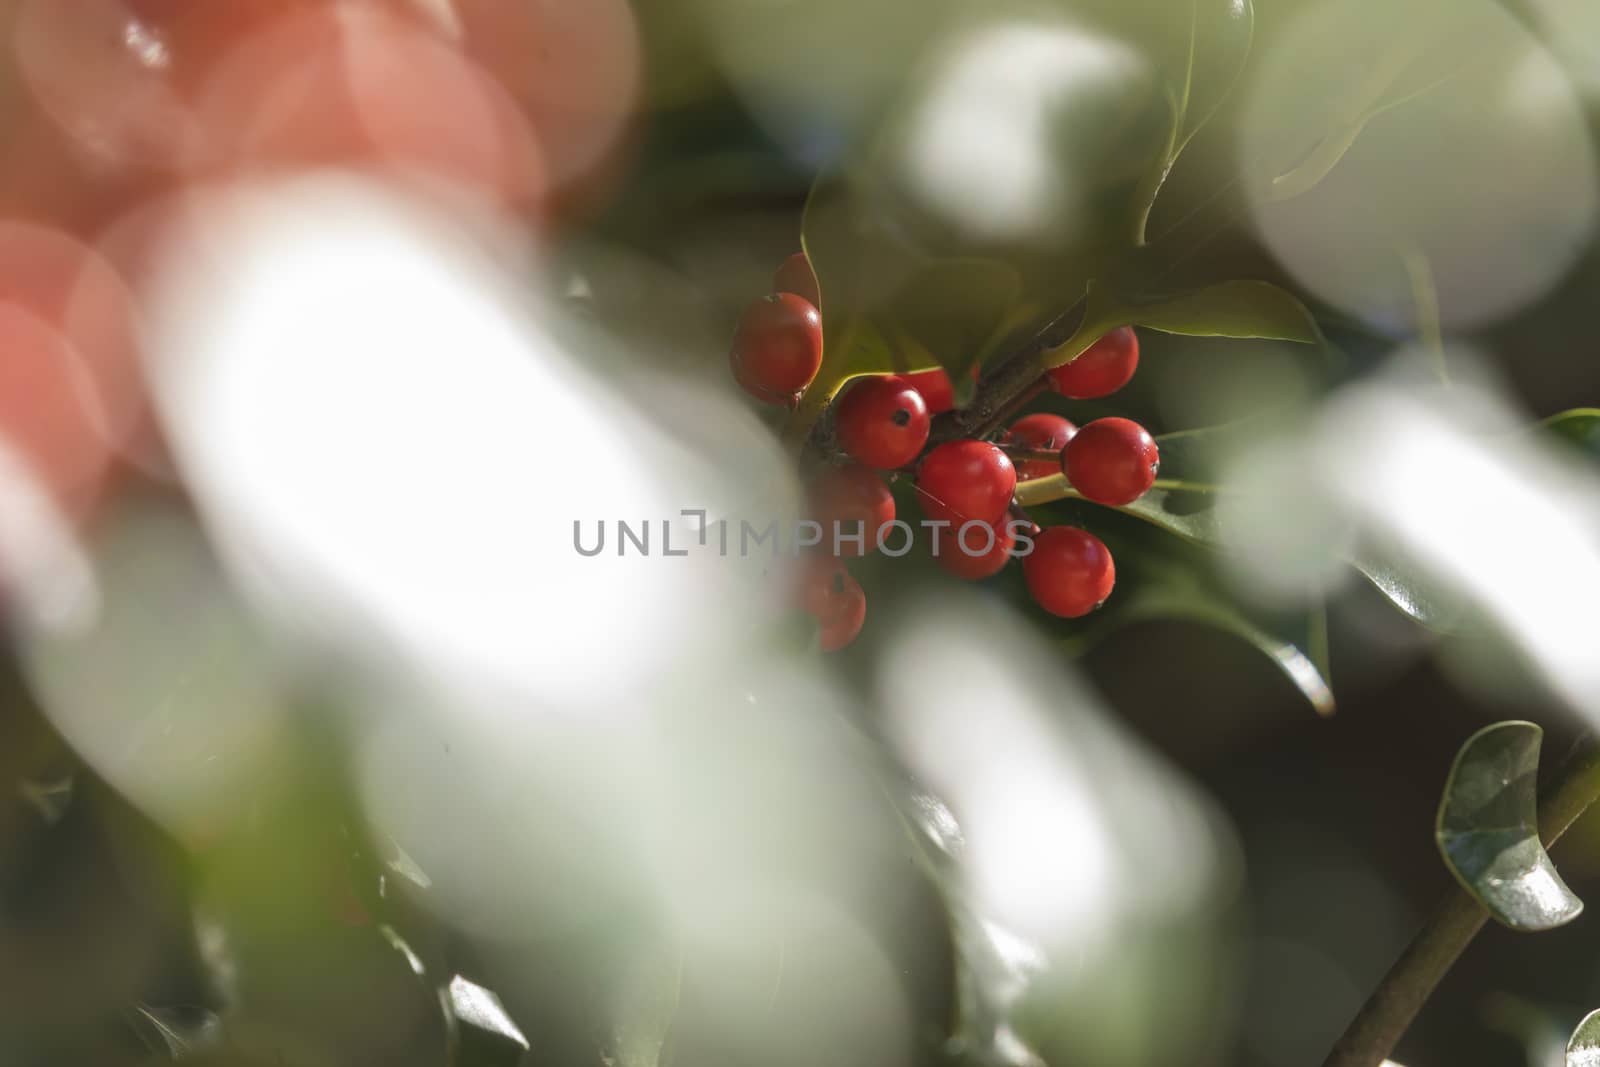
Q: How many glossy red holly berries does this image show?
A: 12